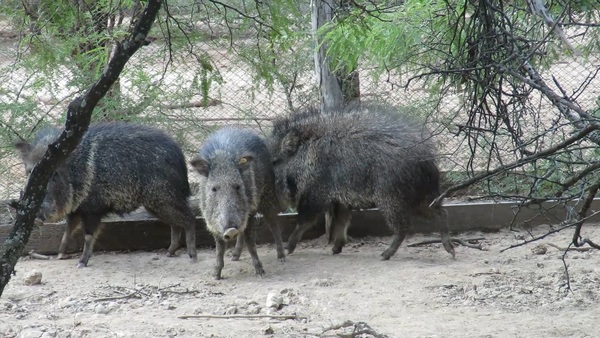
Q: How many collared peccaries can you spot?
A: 3